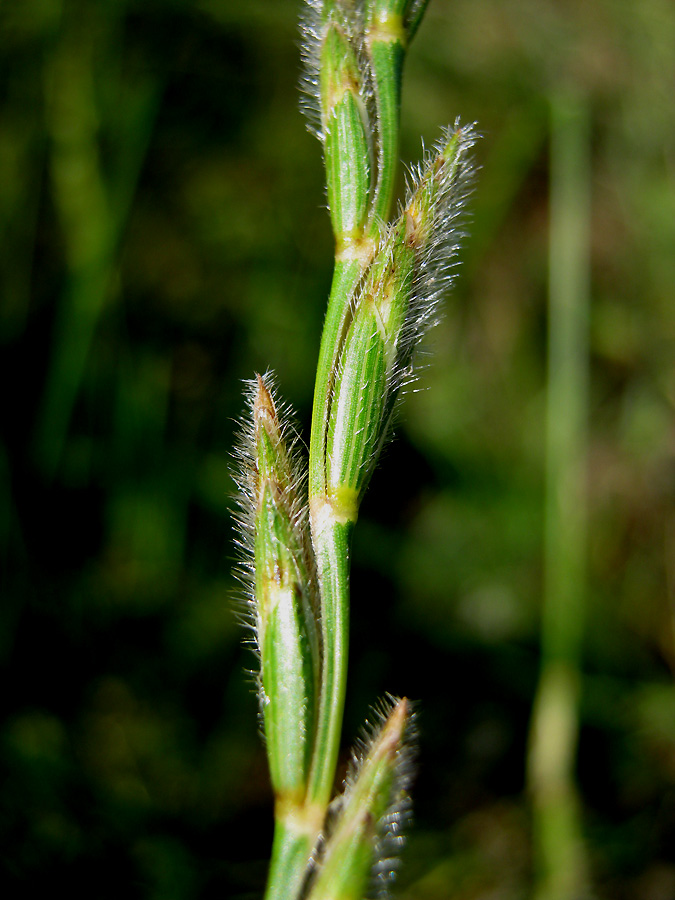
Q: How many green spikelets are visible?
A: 4